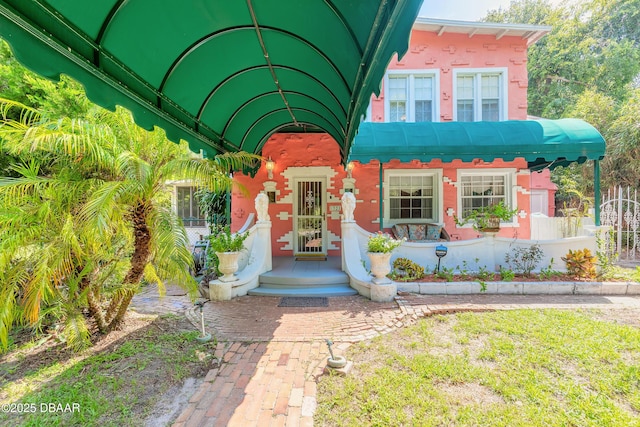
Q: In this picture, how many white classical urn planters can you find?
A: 2